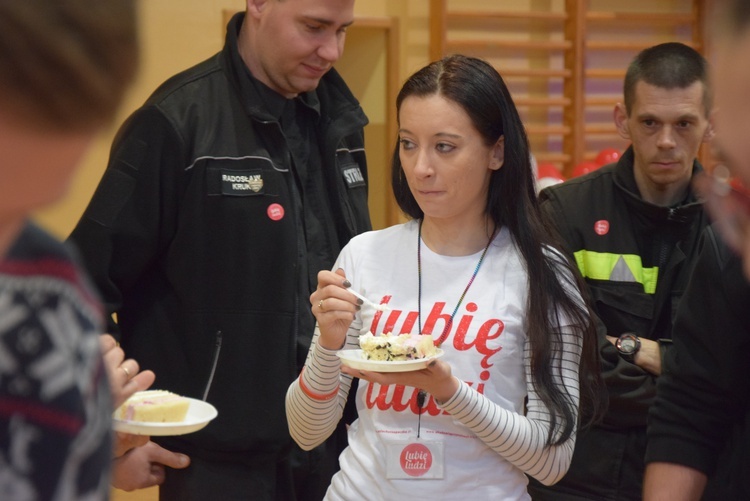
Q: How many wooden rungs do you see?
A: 12